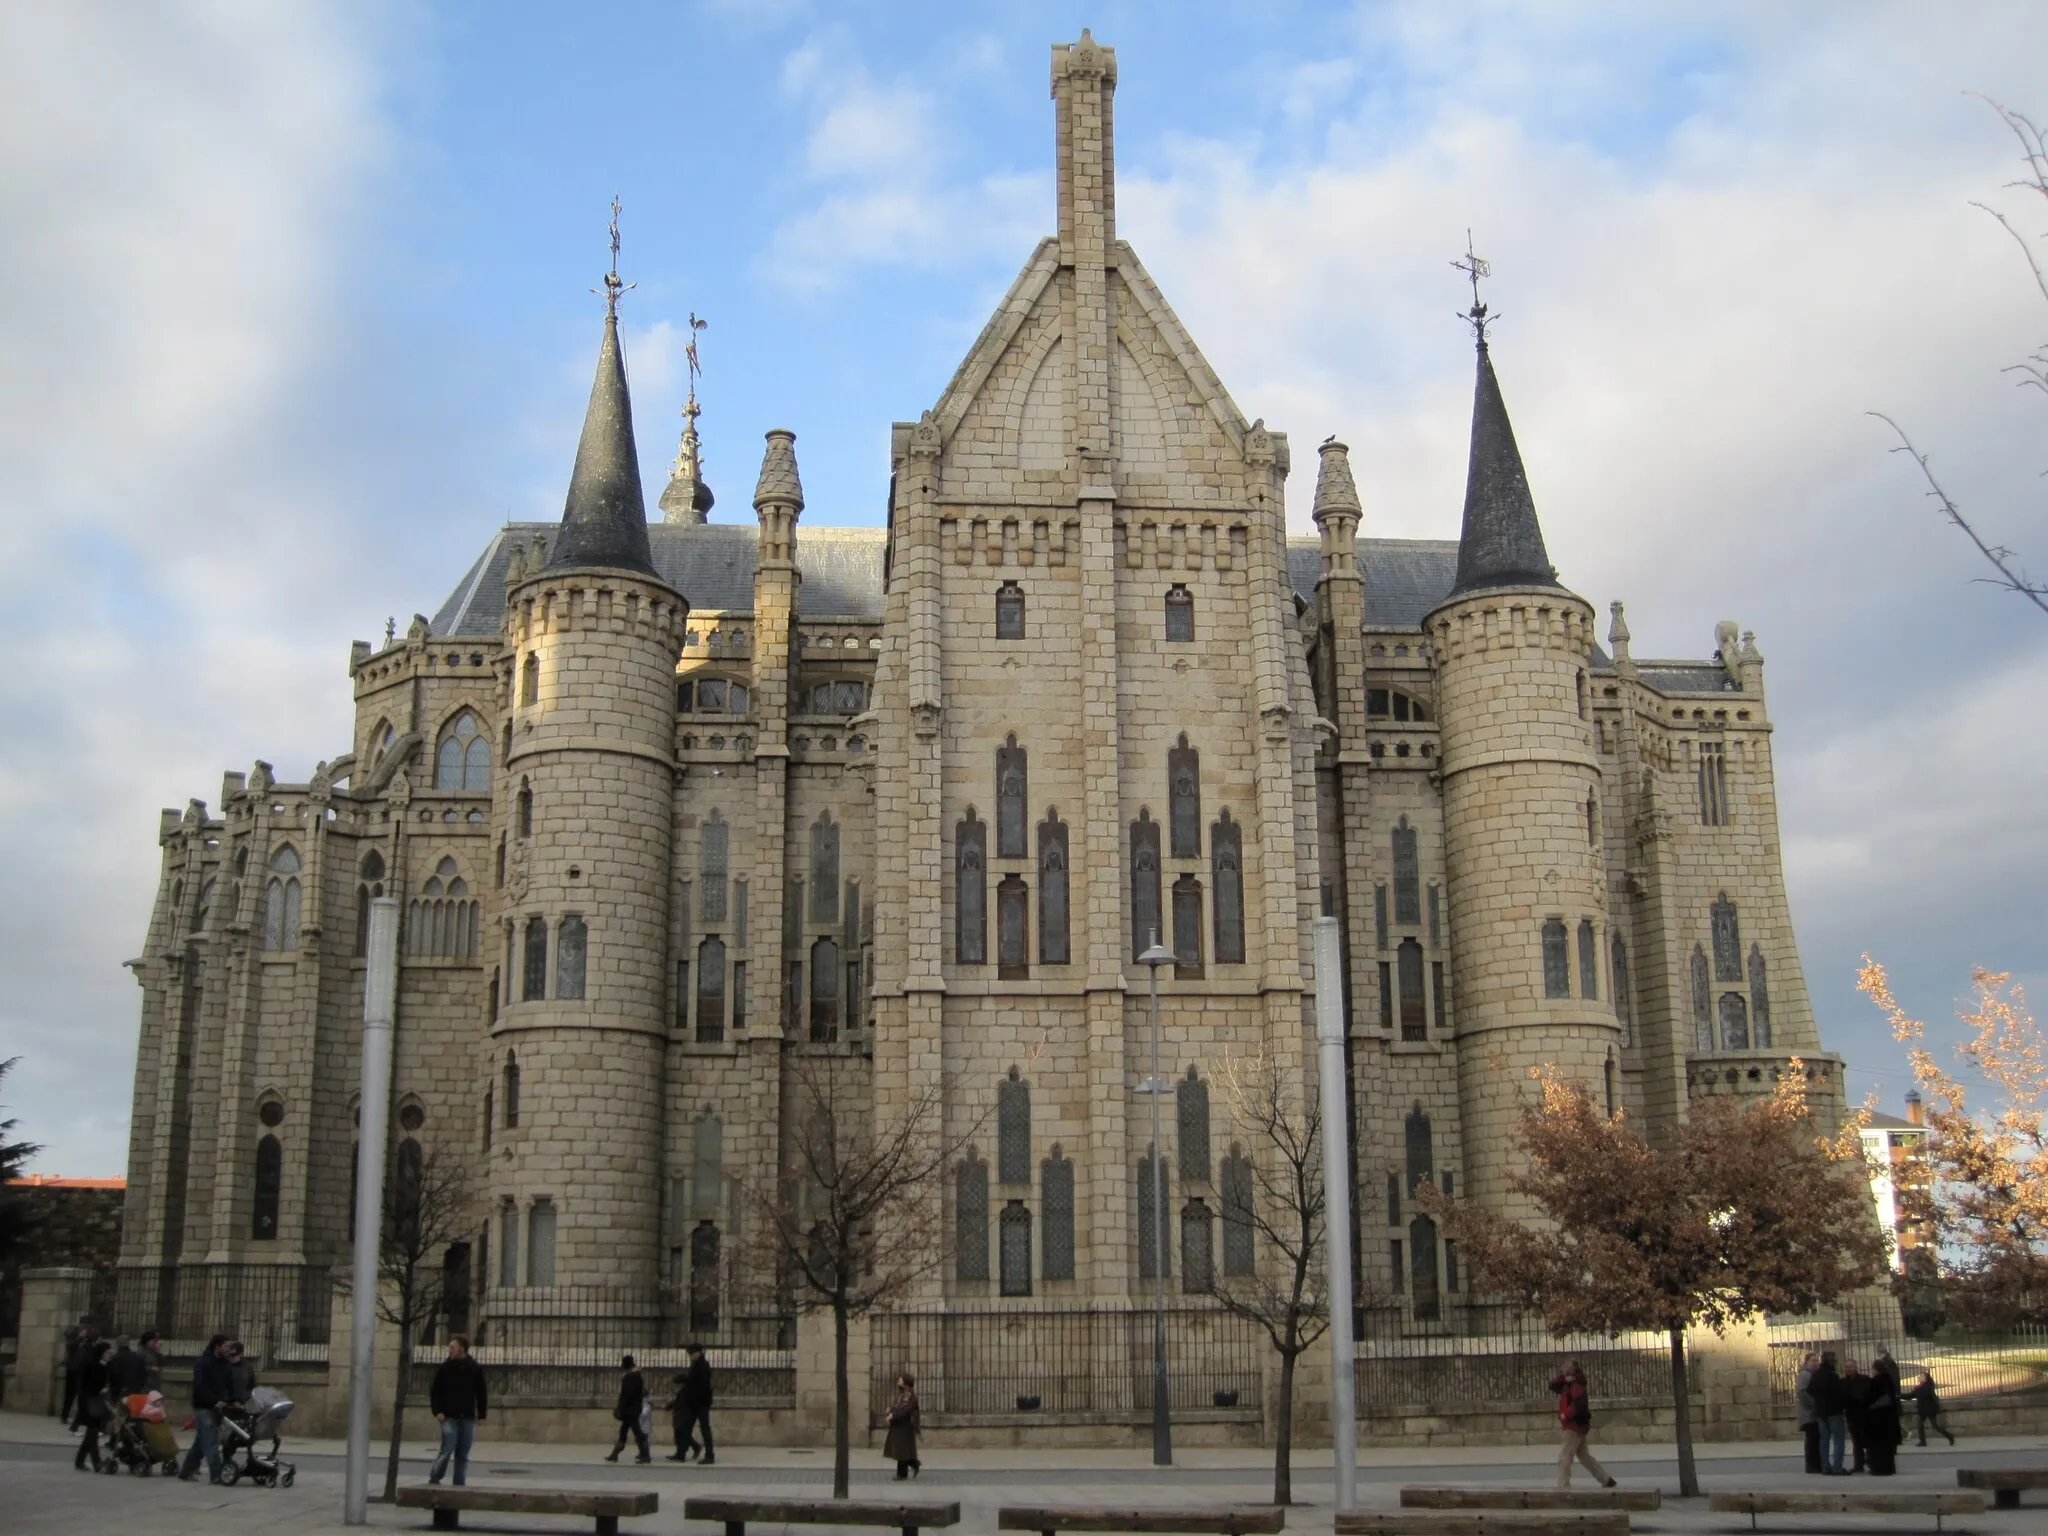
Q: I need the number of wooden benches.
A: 7